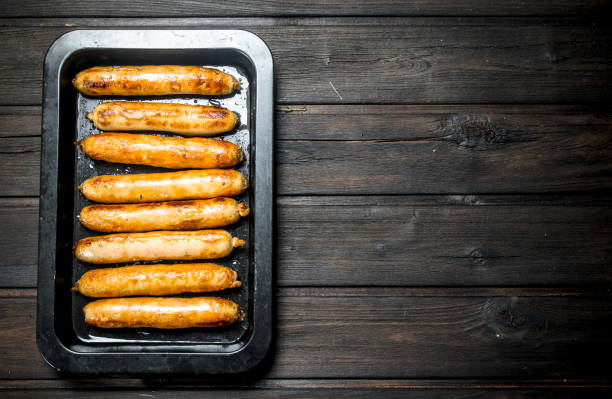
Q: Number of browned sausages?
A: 8